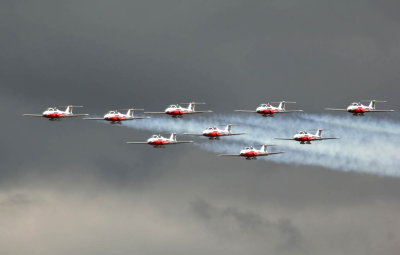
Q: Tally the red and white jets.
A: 9